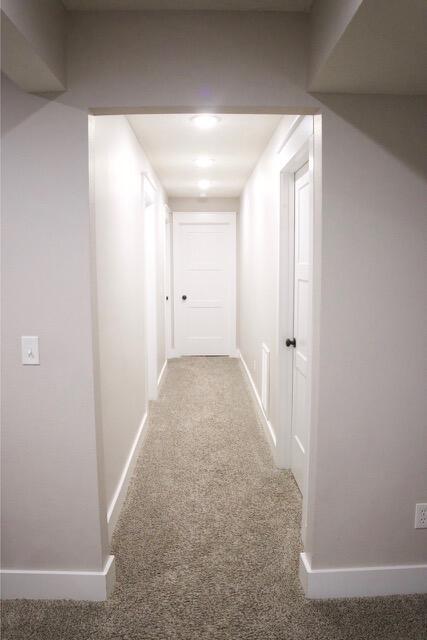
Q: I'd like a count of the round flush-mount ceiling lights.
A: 3